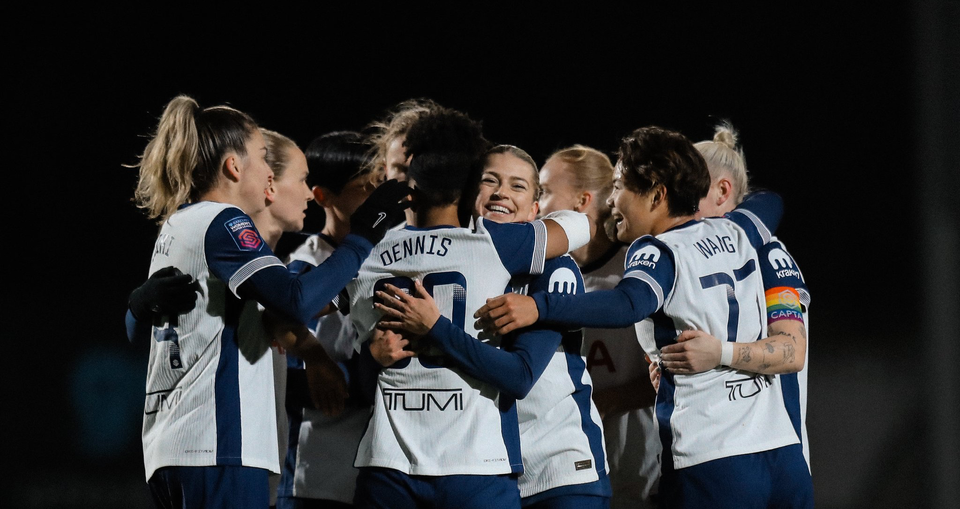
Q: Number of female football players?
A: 9